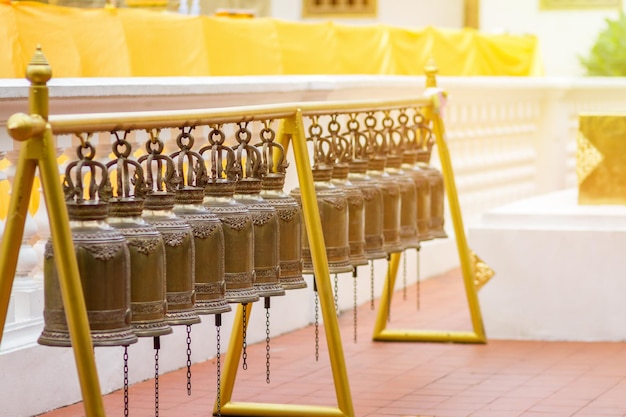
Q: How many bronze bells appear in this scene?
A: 14